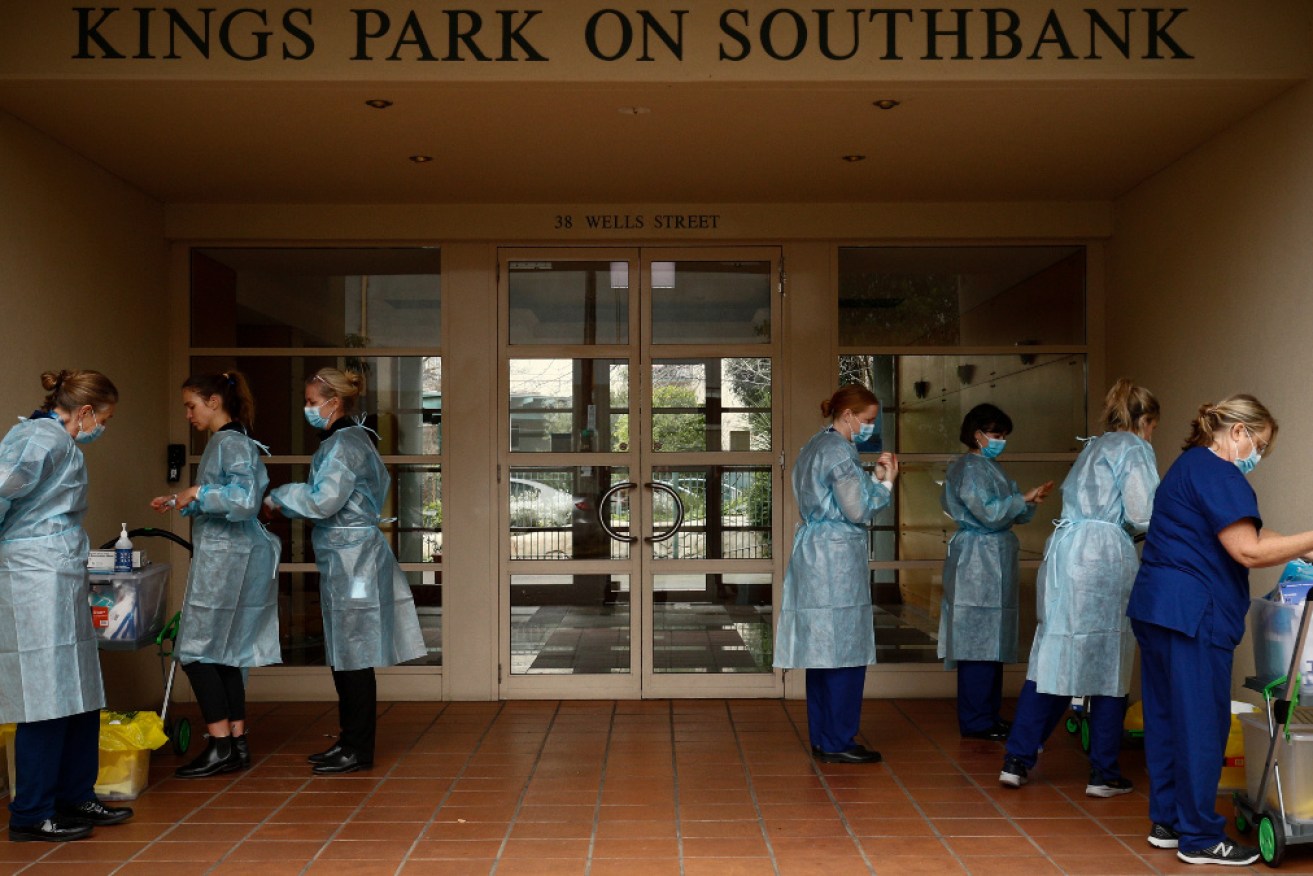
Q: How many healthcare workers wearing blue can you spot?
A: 7